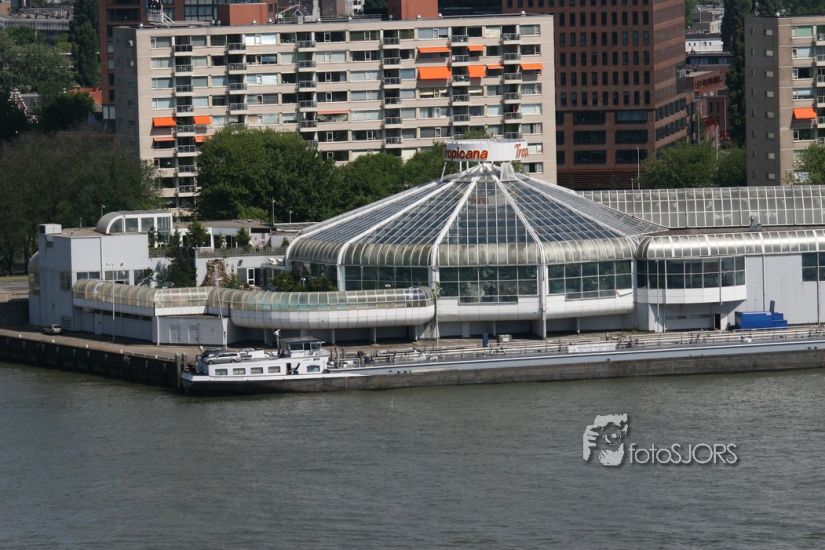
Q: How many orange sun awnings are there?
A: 12